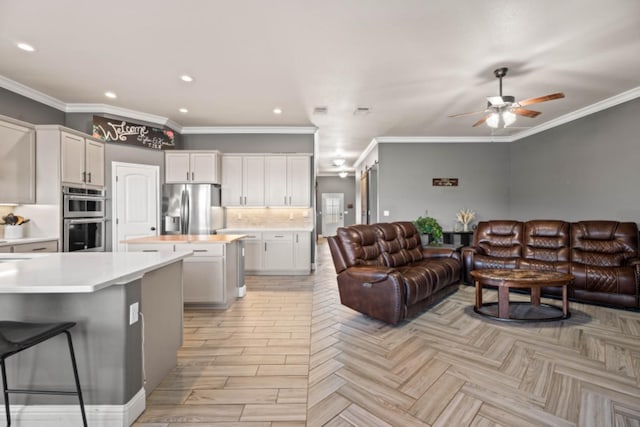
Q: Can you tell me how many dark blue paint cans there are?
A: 0